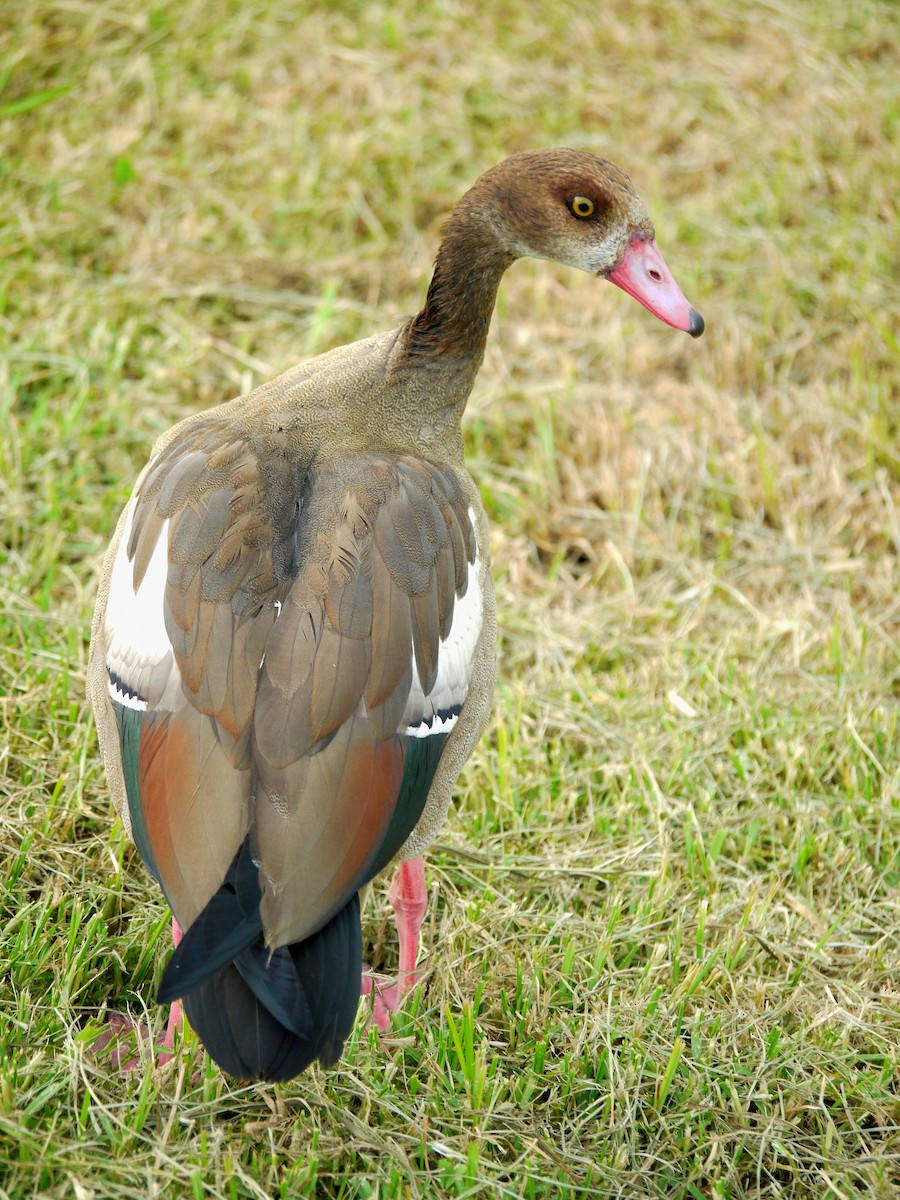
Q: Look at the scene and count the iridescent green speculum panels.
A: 2